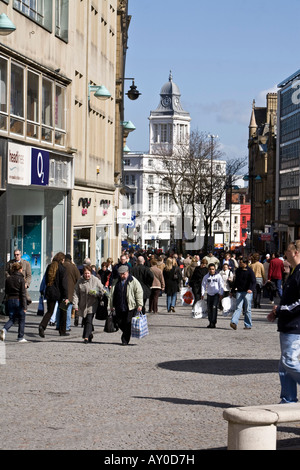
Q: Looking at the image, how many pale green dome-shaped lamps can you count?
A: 4